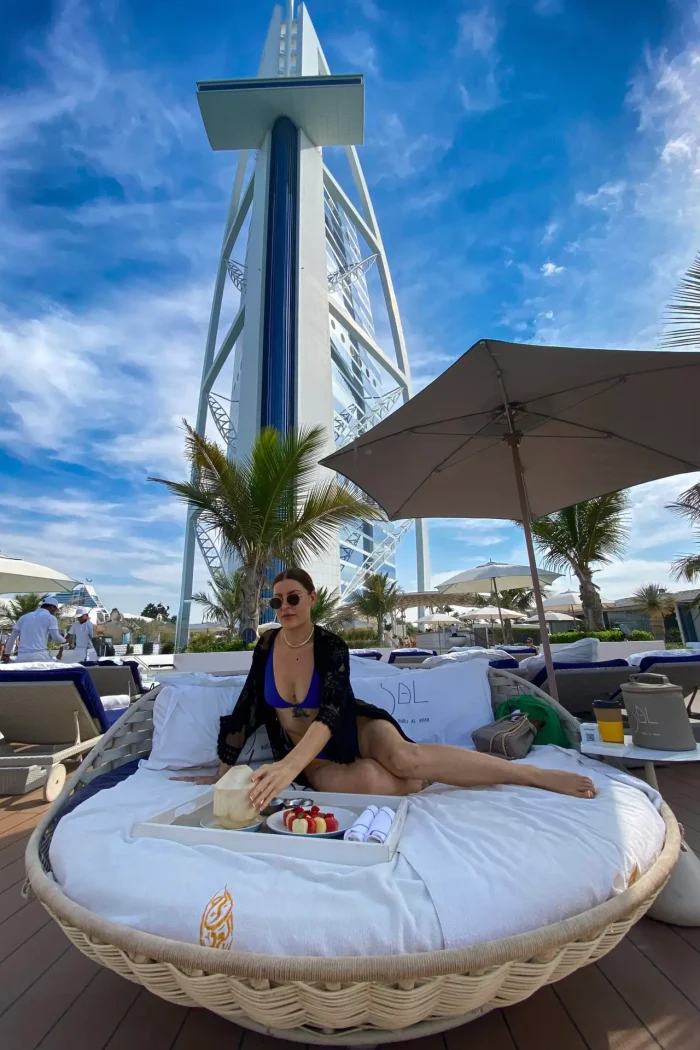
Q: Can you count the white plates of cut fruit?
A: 1